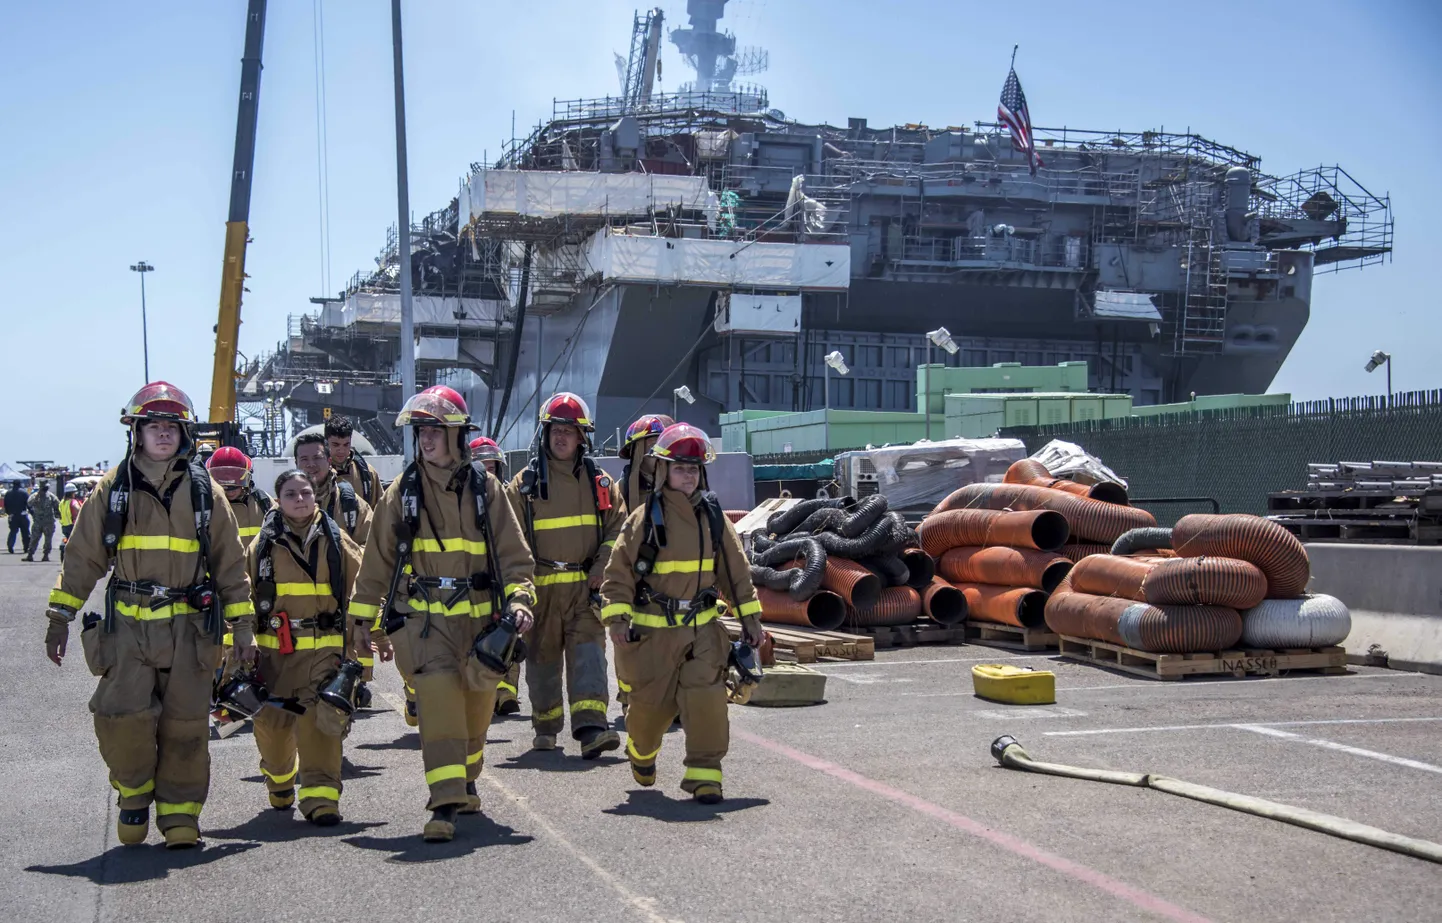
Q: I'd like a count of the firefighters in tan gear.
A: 10